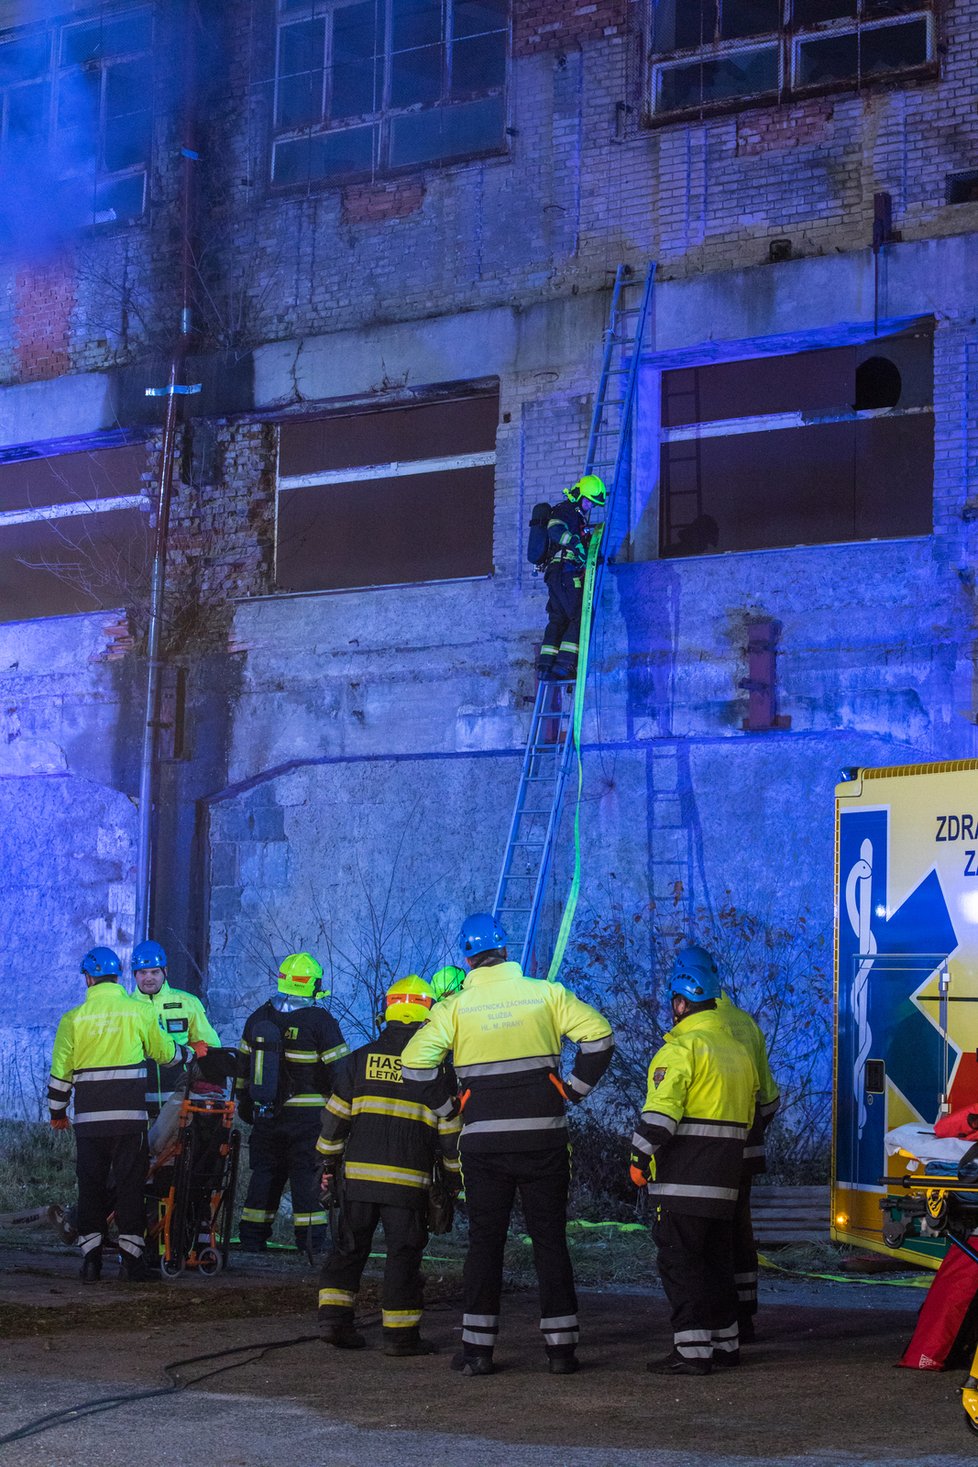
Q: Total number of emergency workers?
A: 9